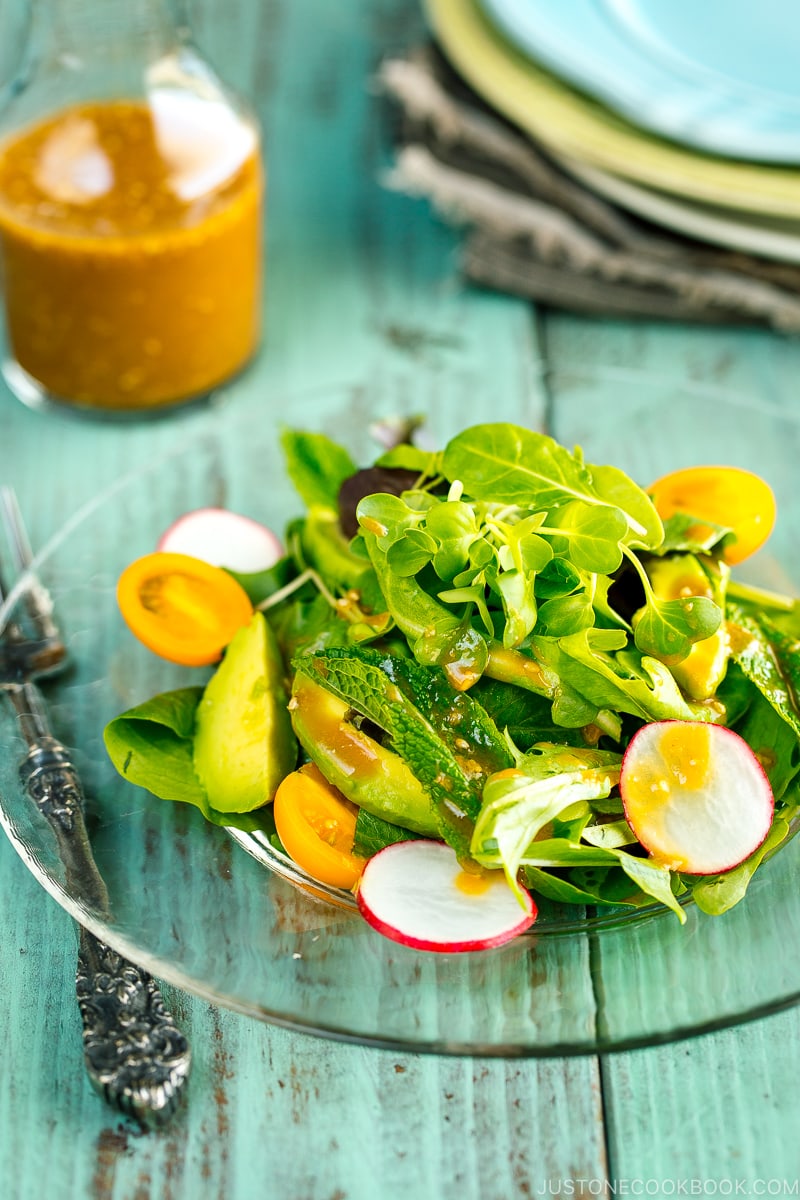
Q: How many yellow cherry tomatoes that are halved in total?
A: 3